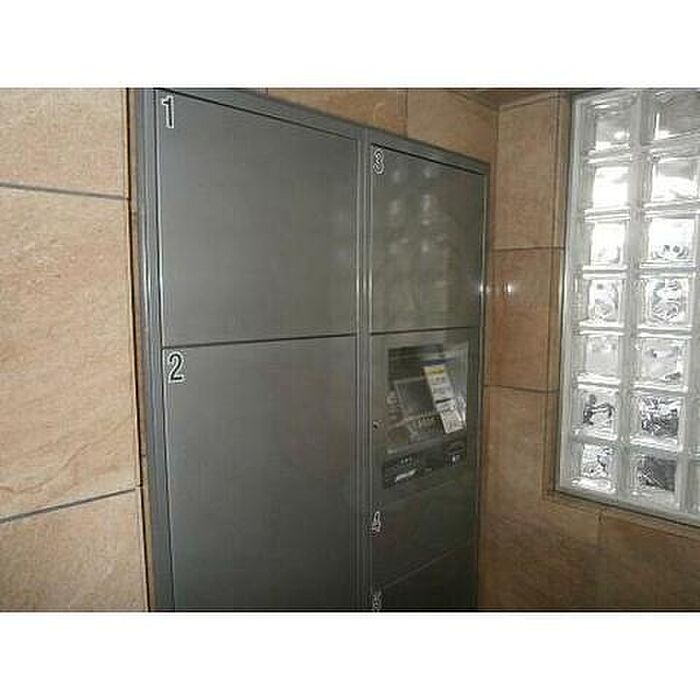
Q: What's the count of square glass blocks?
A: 14